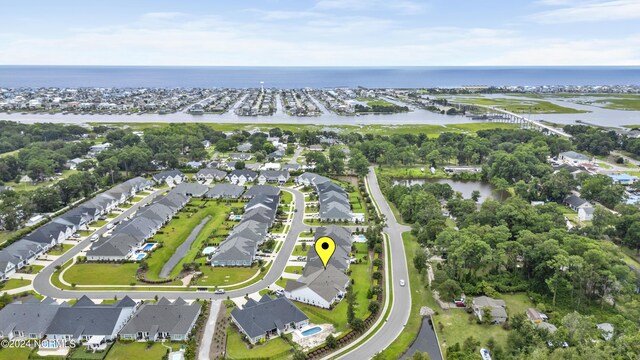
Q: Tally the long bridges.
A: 1